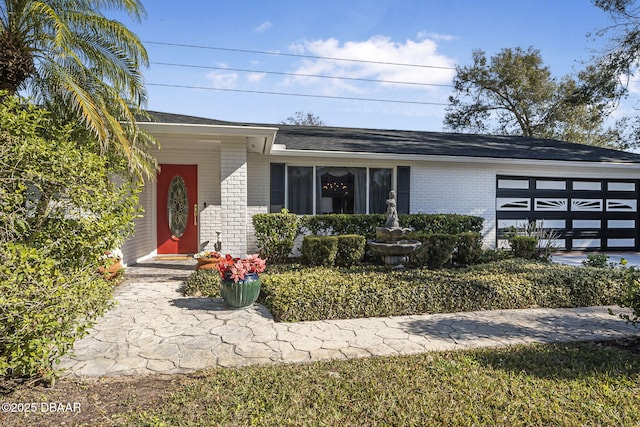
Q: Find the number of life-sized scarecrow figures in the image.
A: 0